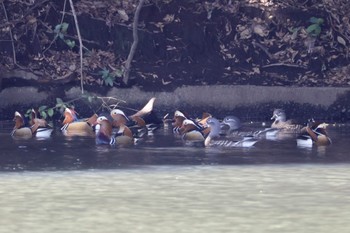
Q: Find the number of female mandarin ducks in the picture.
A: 3